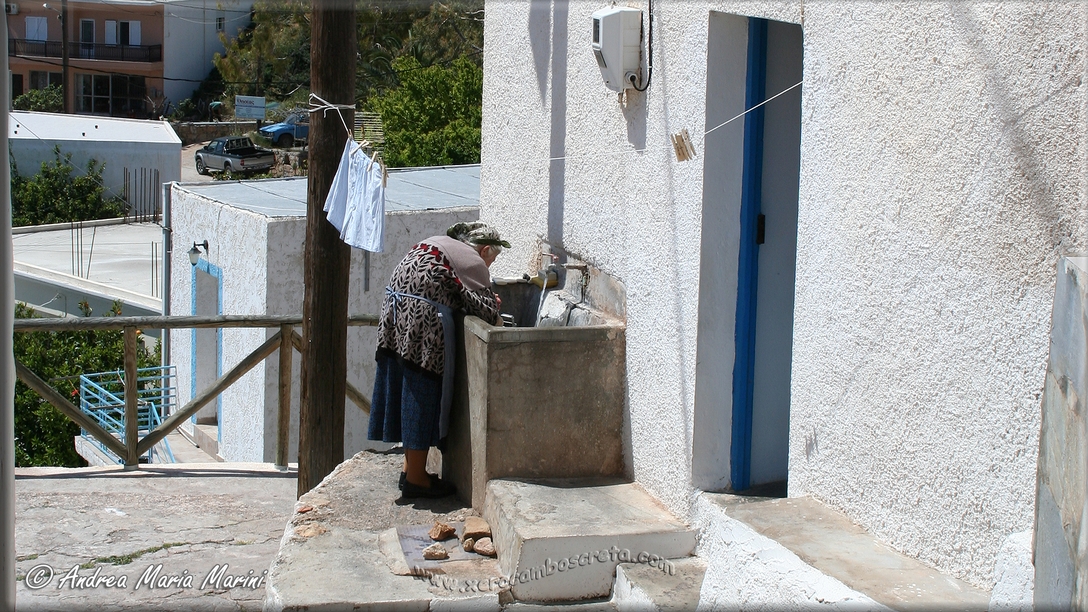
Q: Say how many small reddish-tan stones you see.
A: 5